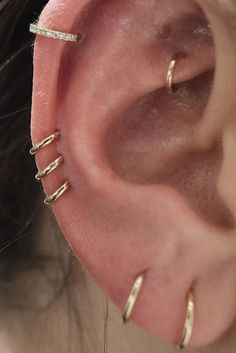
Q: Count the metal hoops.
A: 7